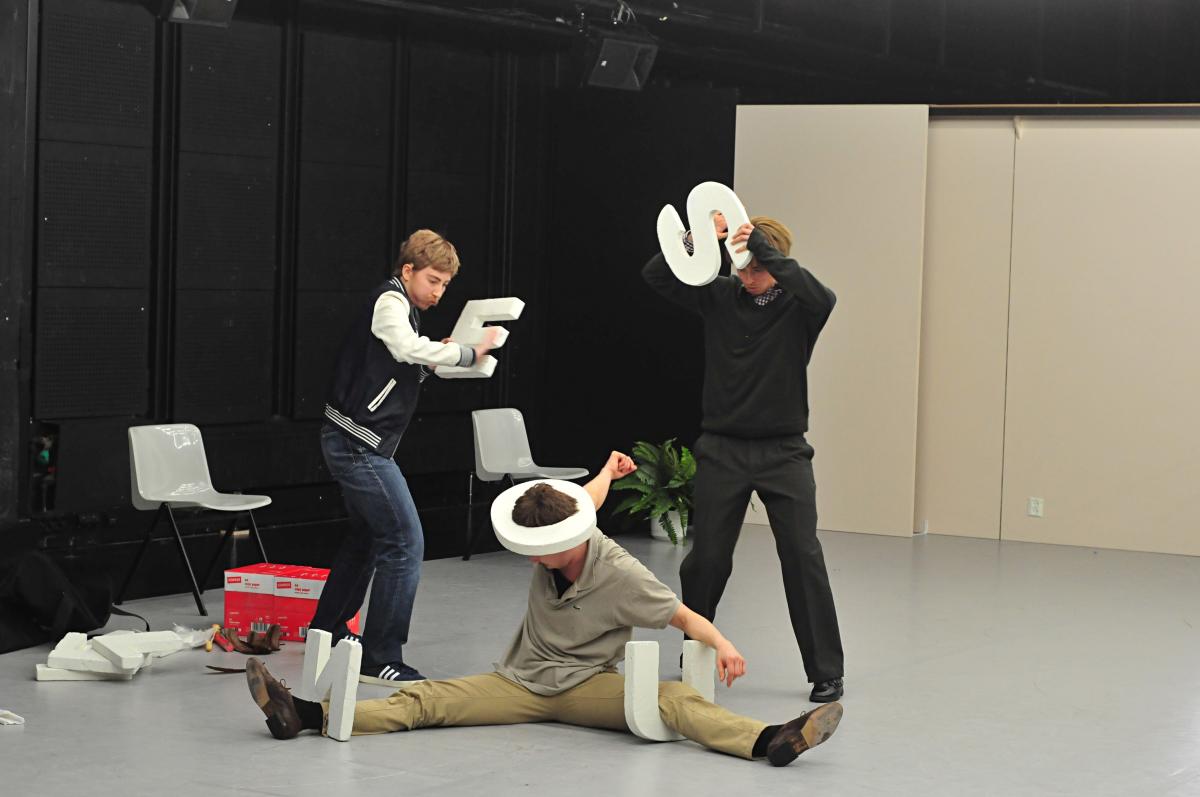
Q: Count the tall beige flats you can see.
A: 3